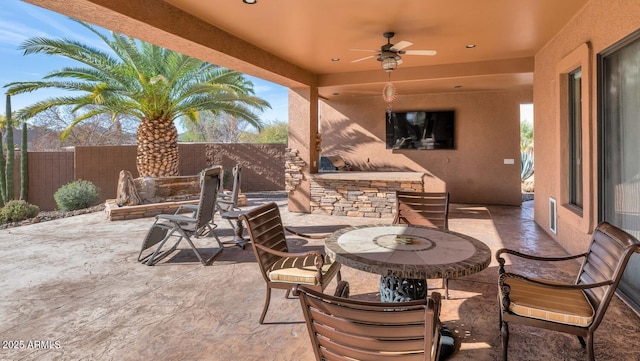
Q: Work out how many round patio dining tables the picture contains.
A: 1